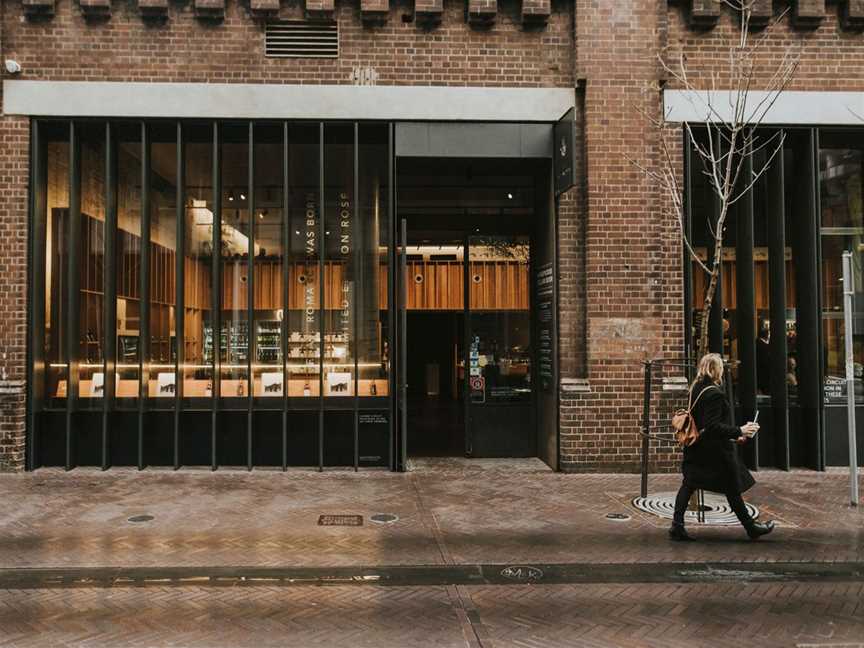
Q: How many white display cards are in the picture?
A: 4